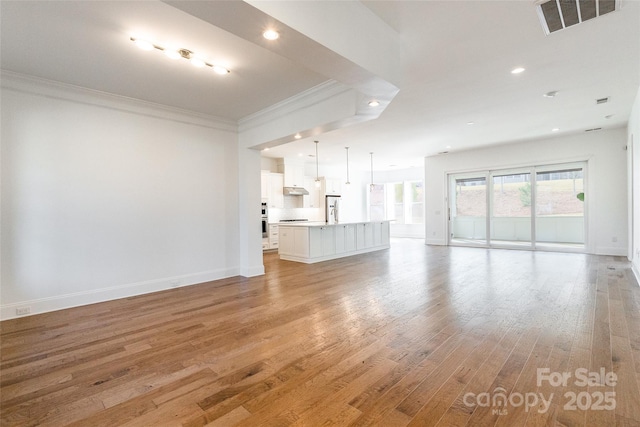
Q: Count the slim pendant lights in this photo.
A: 3